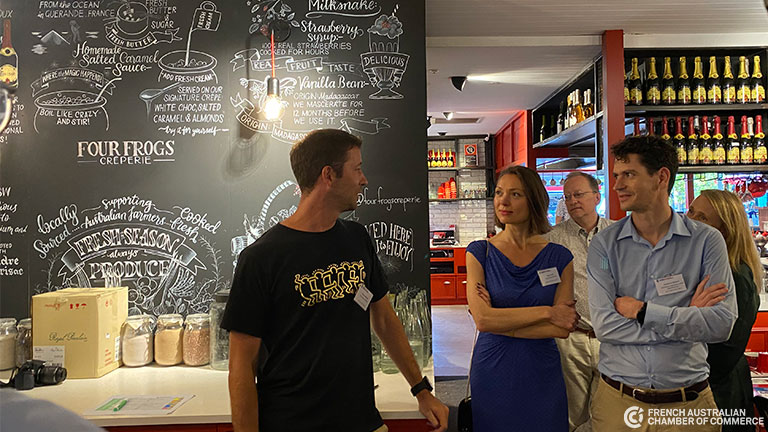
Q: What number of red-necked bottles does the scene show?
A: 10